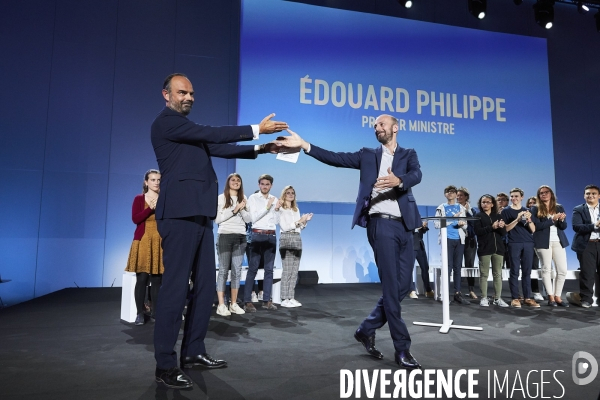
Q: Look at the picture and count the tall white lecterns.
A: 1